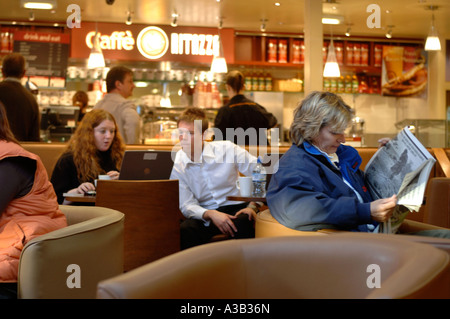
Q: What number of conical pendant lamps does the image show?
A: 4